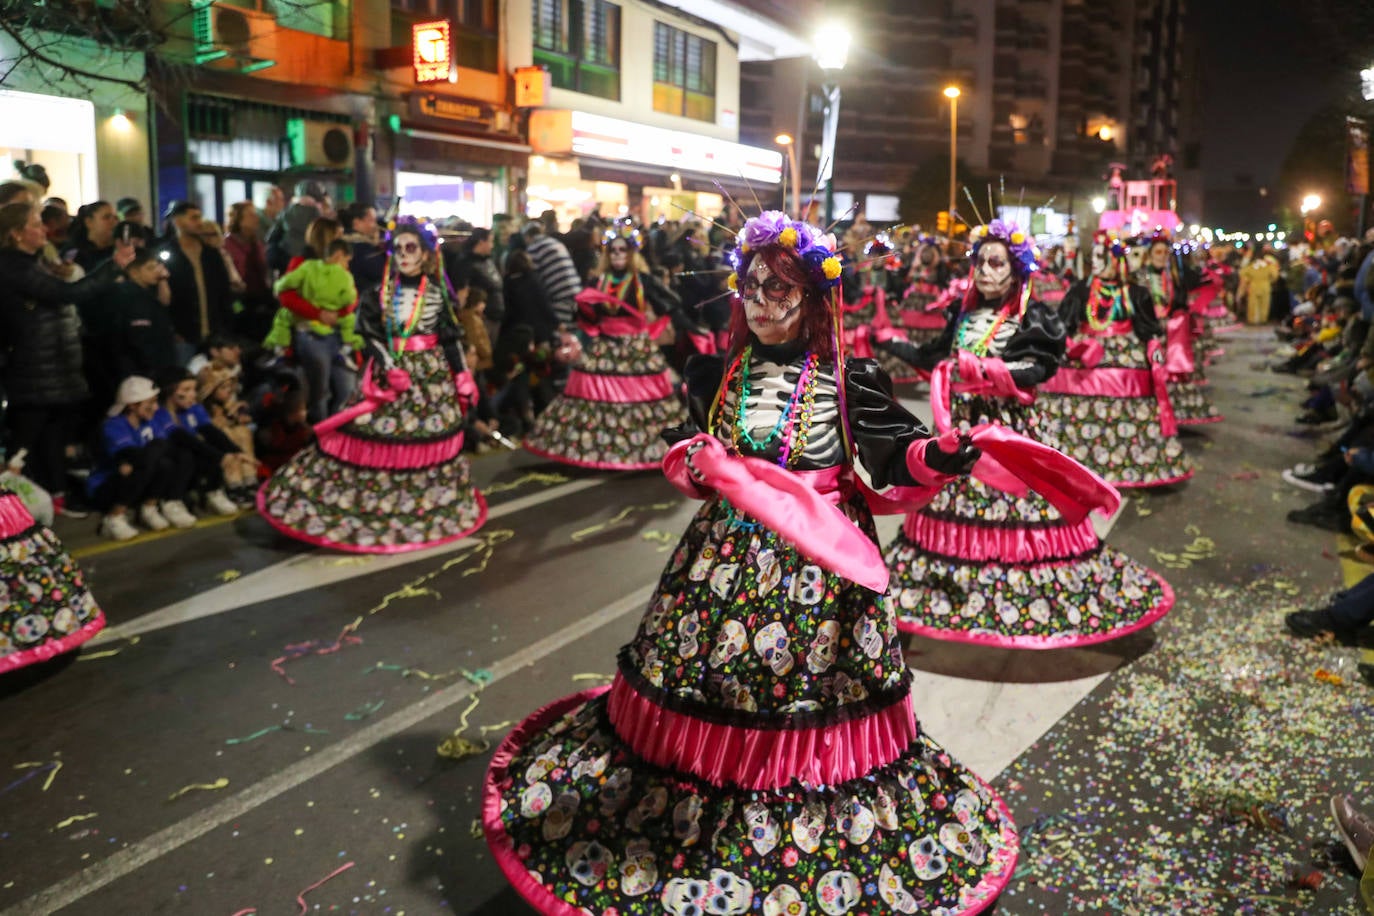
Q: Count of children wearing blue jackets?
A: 2